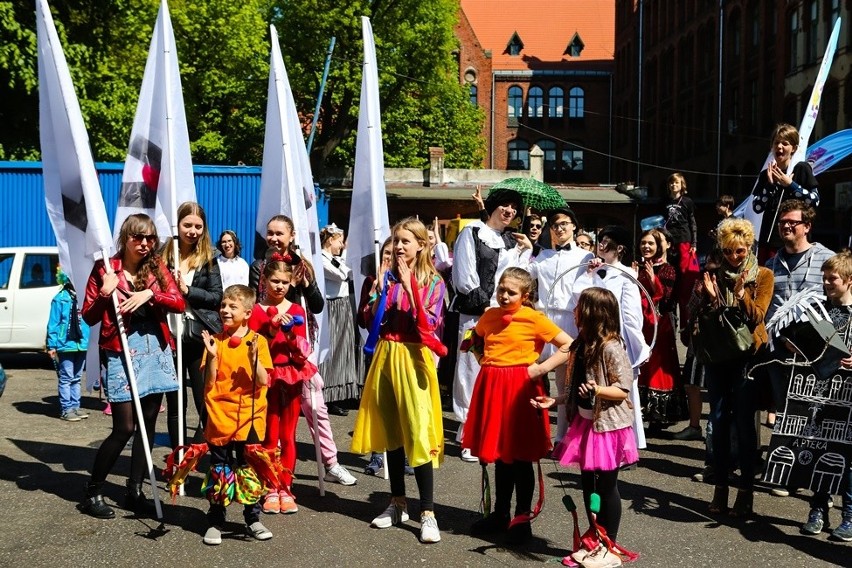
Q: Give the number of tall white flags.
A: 4